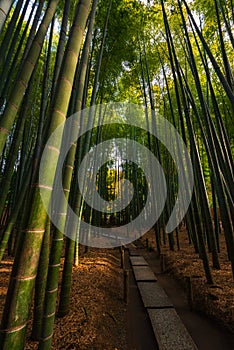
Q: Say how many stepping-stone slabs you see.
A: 5